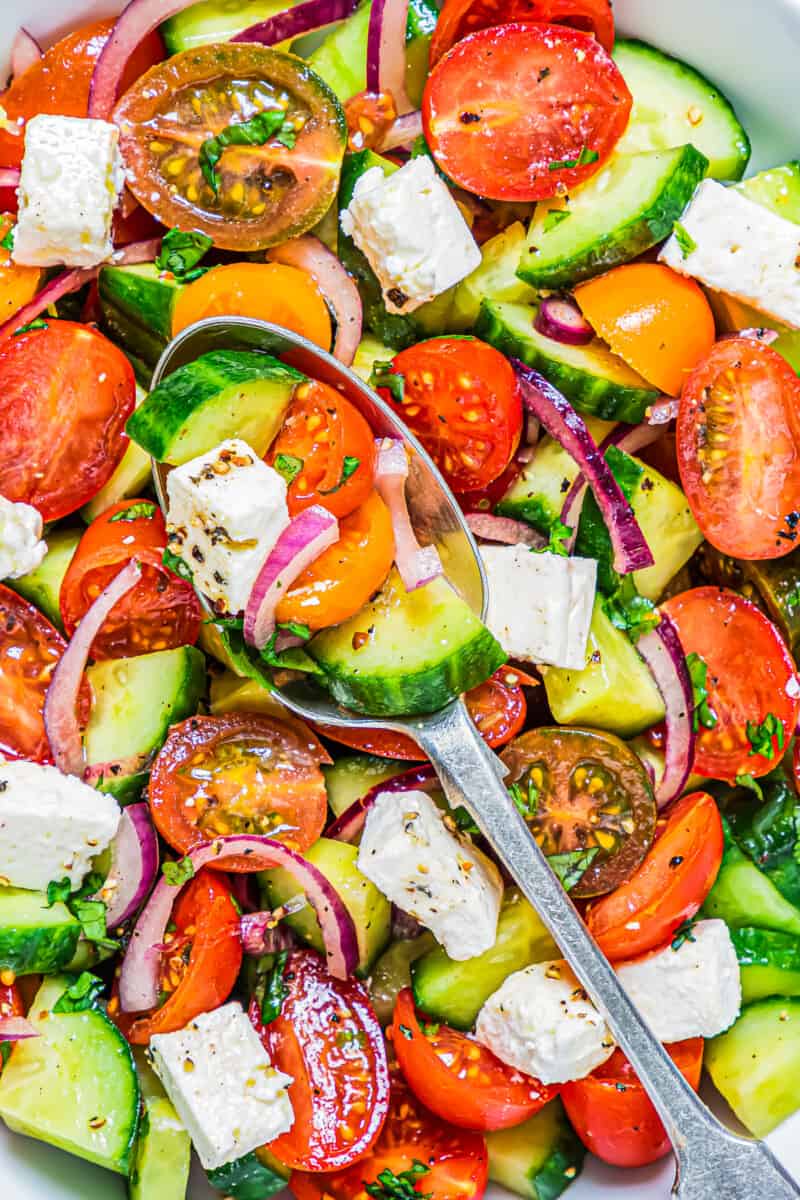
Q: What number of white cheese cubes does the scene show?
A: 11